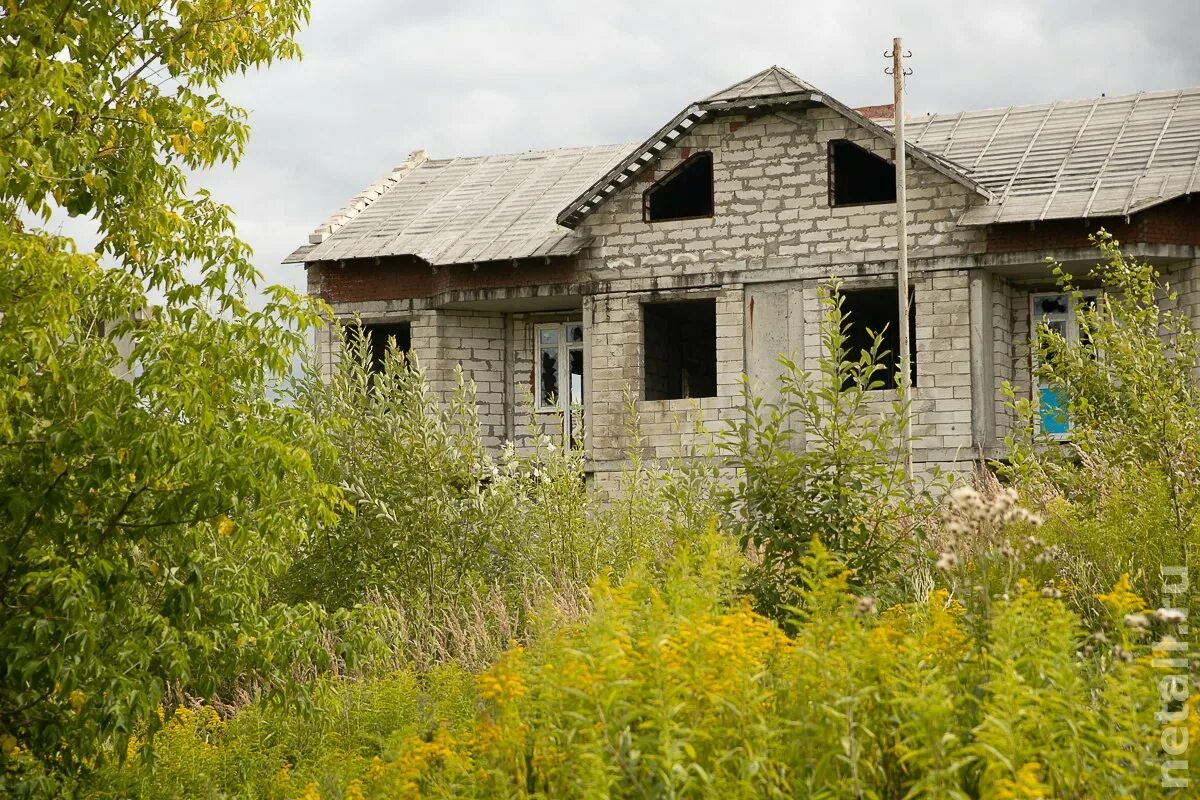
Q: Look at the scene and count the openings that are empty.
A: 5